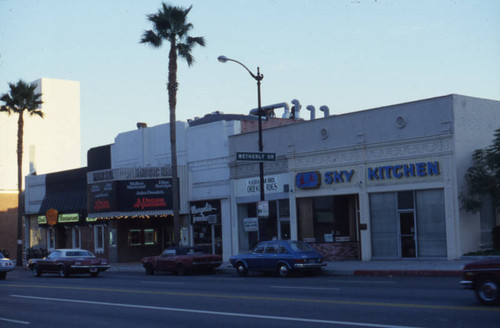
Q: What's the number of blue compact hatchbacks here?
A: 1